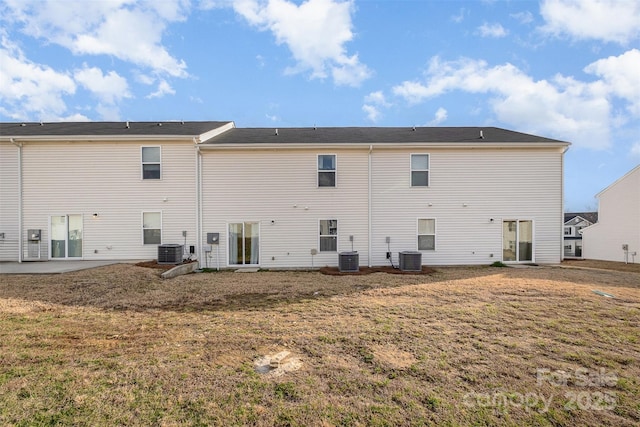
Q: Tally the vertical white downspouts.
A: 4